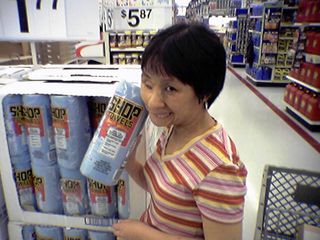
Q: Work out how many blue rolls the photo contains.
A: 14